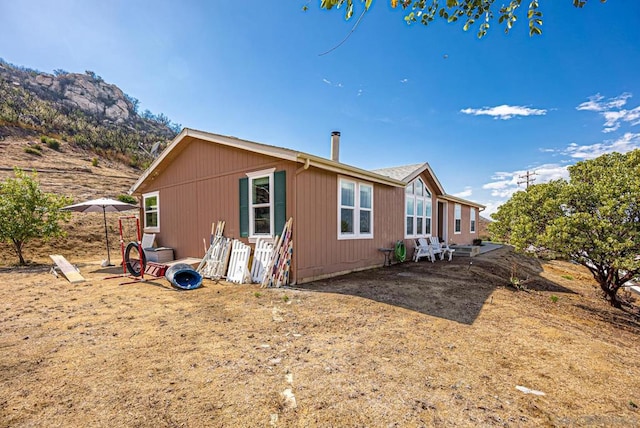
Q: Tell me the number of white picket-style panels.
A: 2